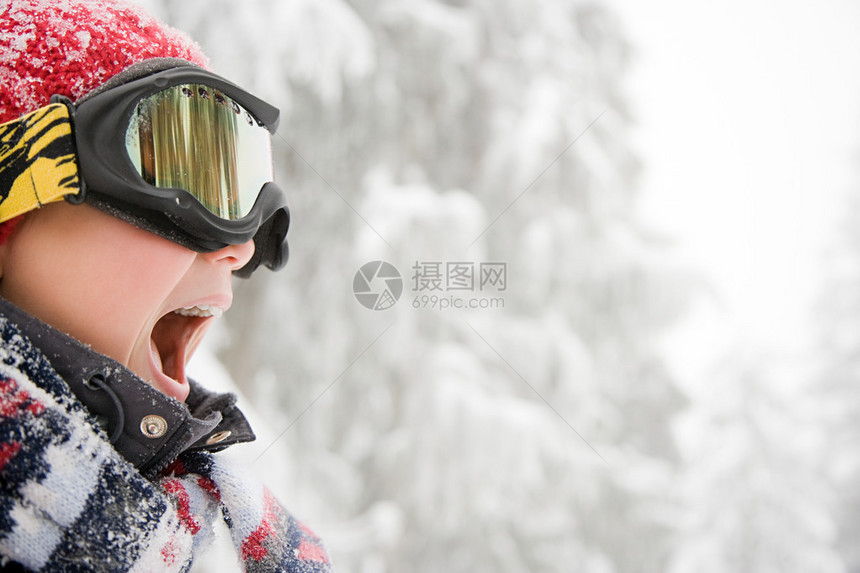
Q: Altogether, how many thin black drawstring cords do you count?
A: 1